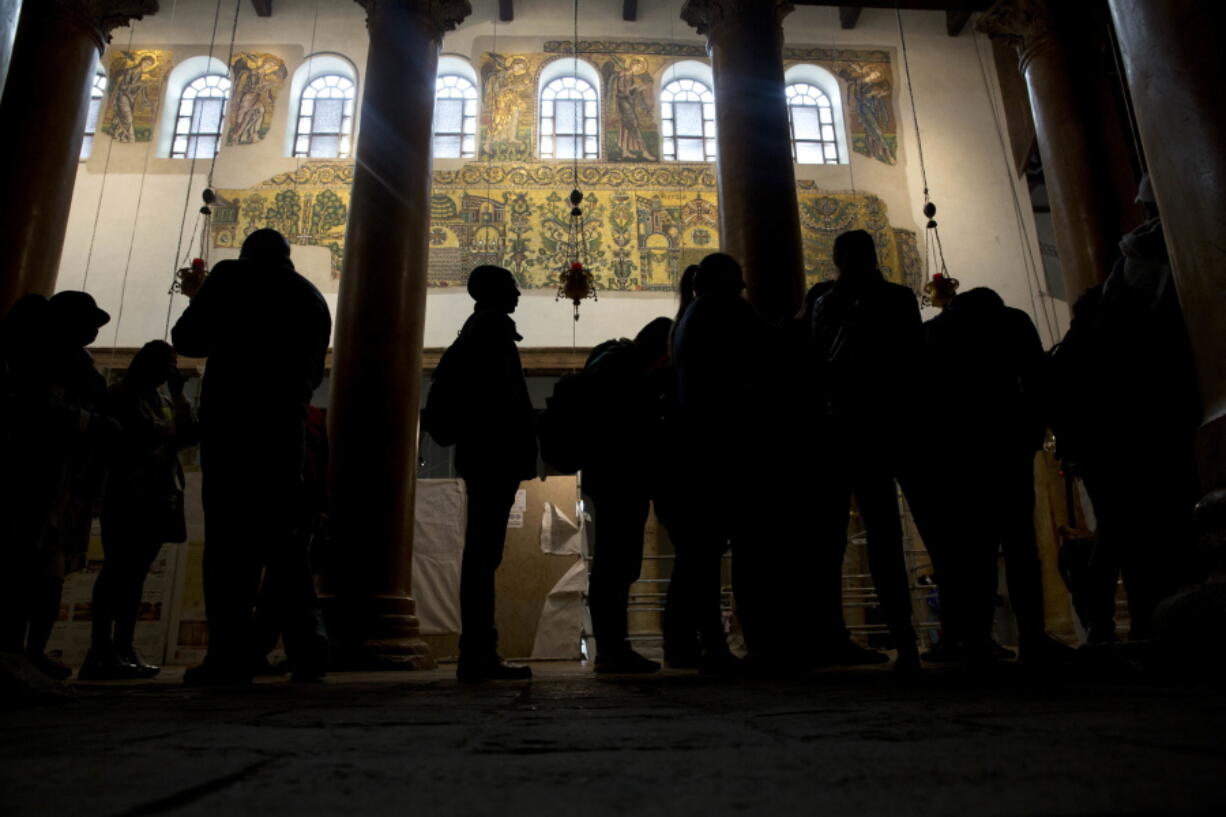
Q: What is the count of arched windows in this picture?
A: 7